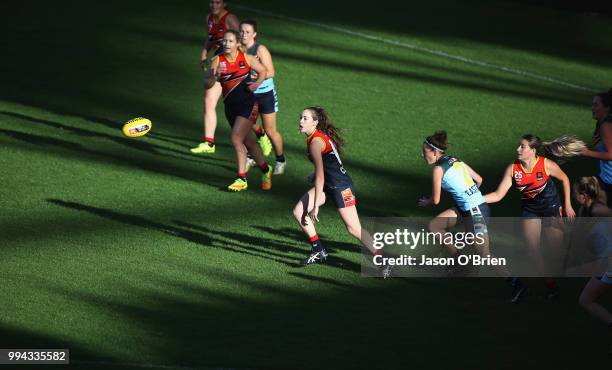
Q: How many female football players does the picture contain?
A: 8